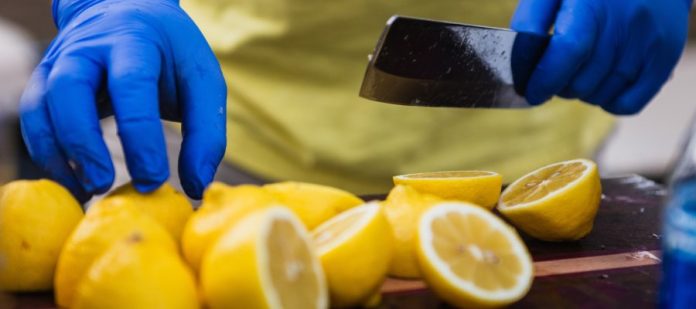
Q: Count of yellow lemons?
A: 12